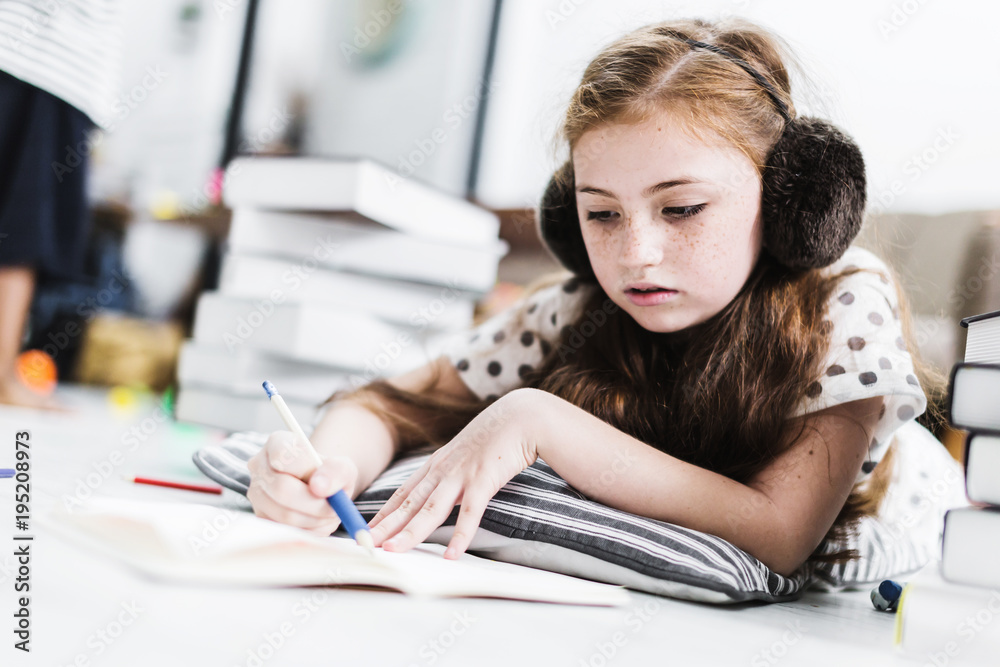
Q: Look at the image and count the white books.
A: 6